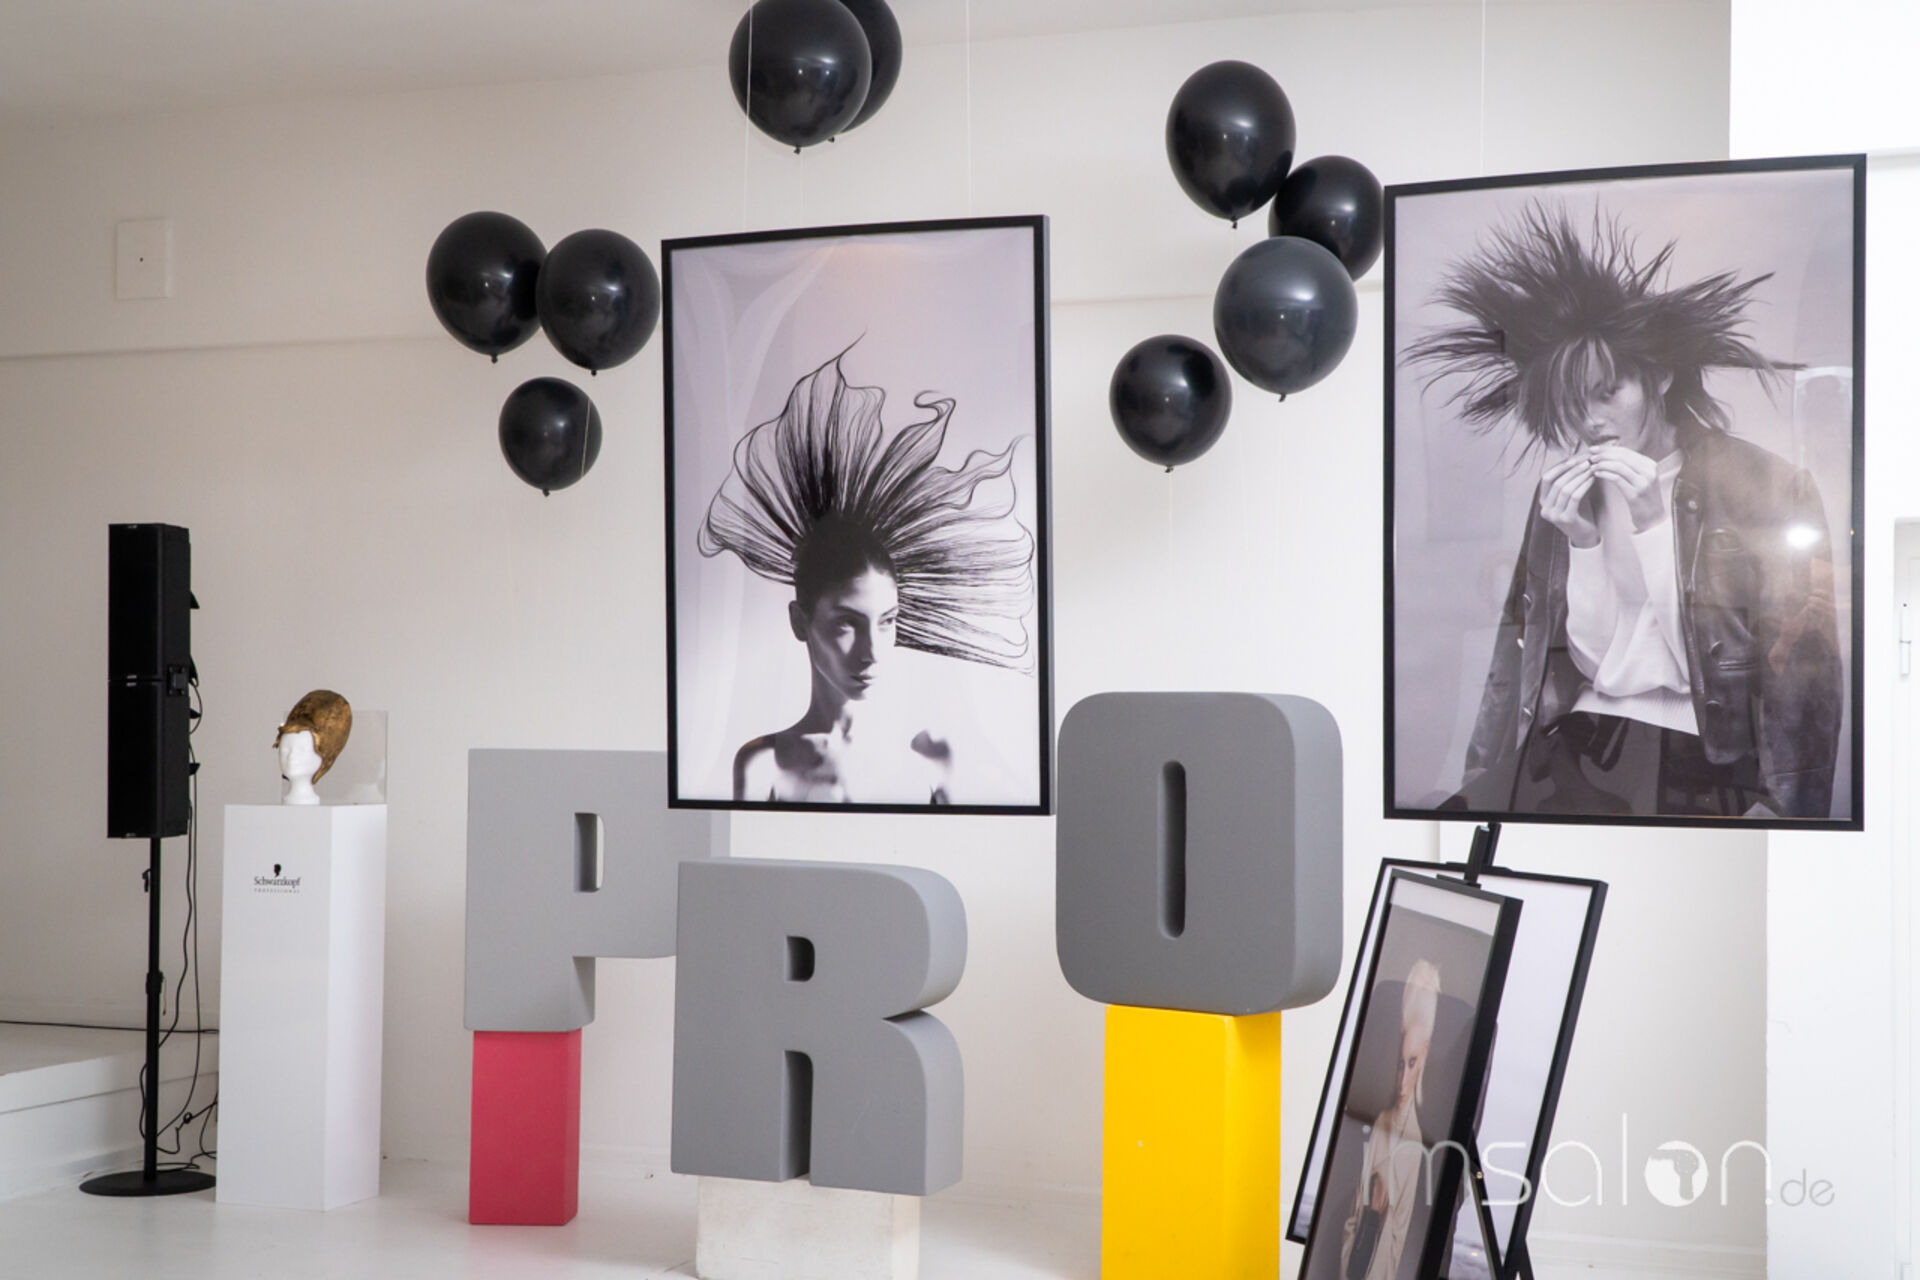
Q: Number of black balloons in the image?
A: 9